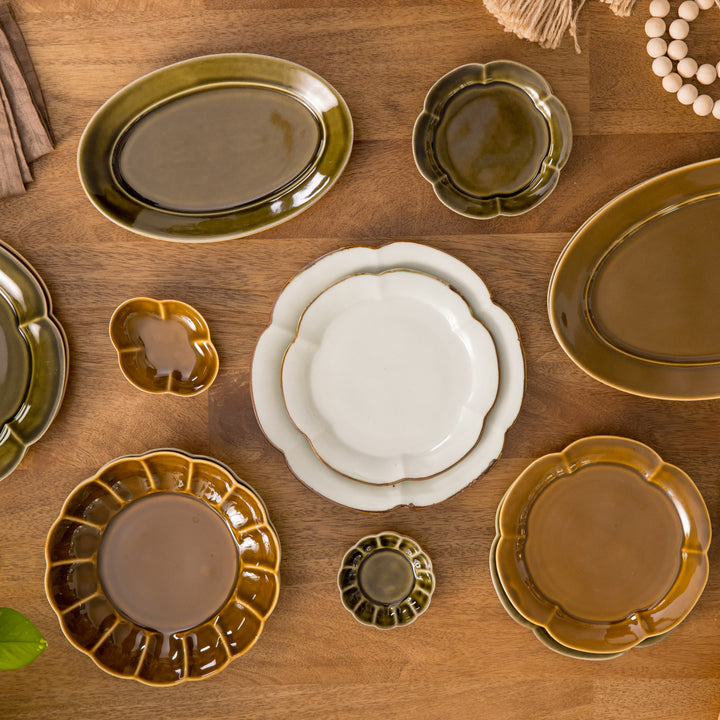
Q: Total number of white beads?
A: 15